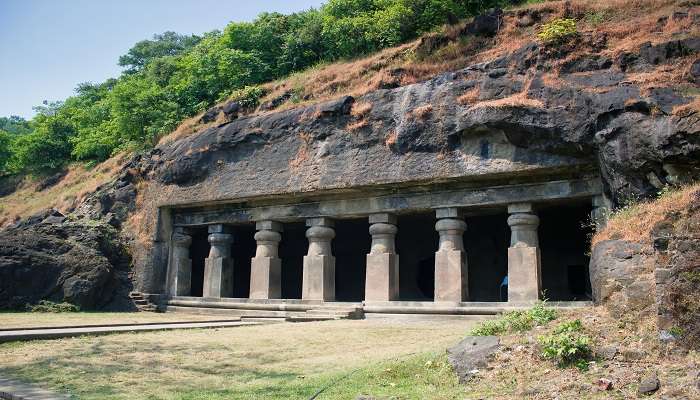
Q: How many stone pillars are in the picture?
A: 7